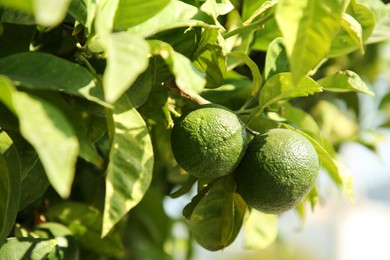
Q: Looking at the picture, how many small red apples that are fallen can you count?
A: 0